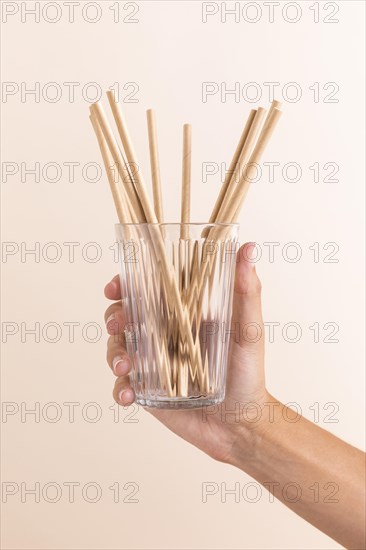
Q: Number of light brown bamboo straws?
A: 10